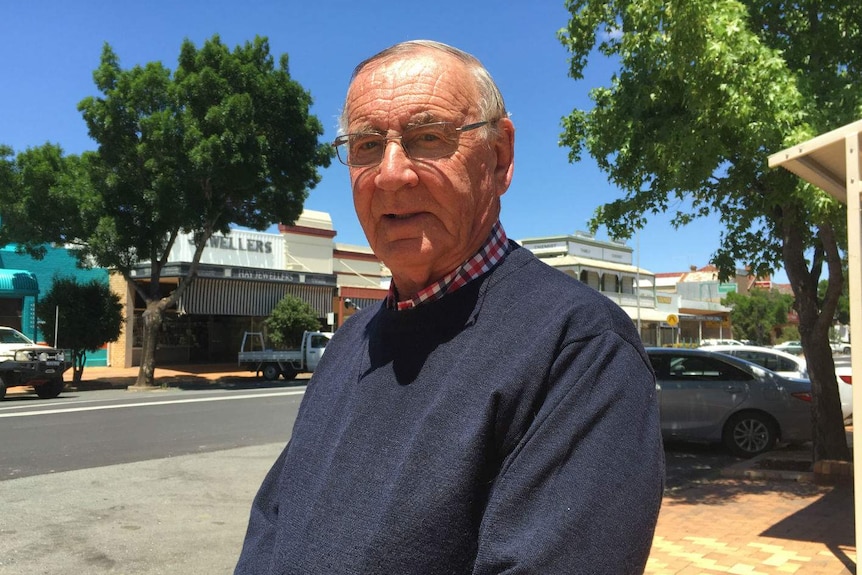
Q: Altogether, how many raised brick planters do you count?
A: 1